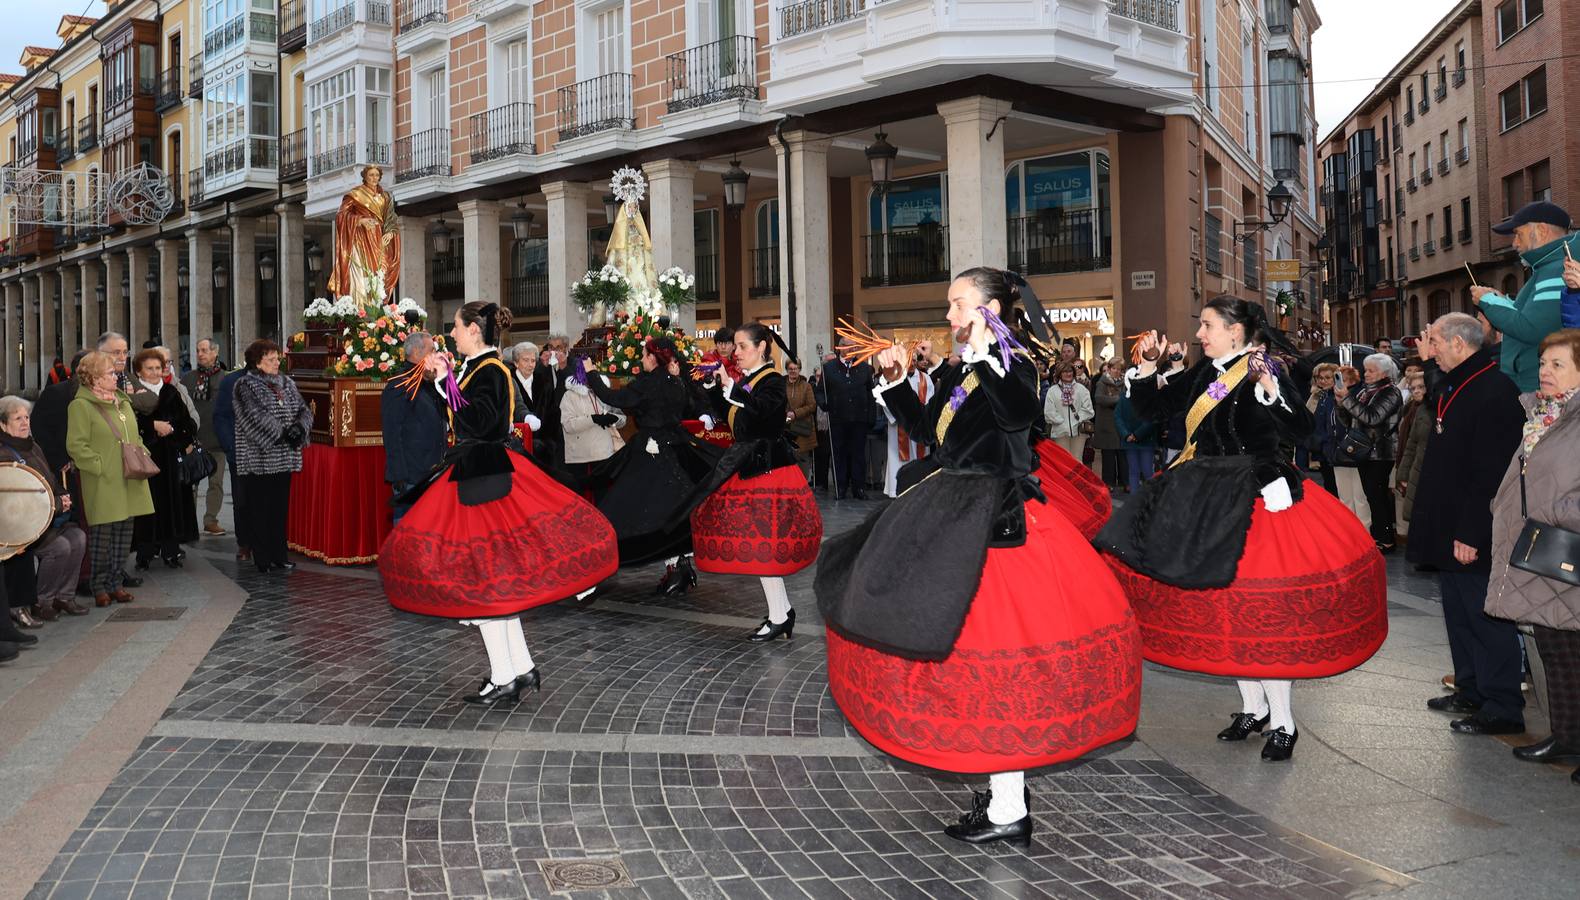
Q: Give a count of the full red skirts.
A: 4